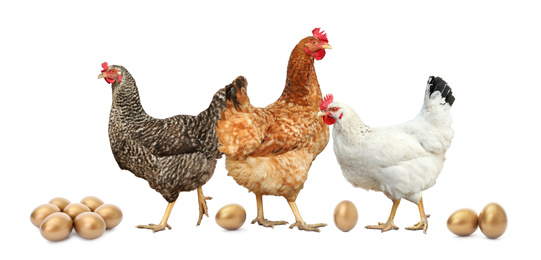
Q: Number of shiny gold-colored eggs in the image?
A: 11